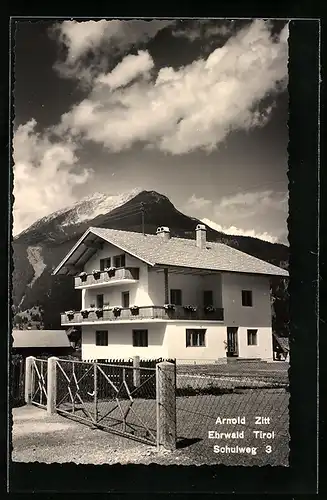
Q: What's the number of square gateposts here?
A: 3